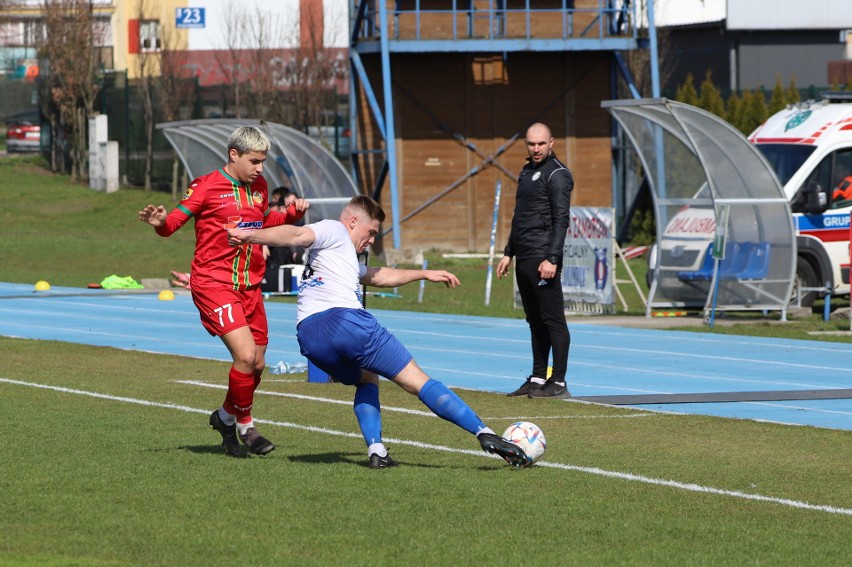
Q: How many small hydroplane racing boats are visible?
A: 0